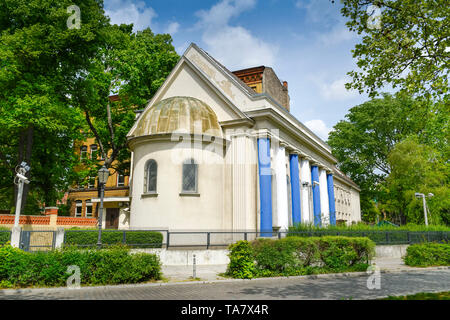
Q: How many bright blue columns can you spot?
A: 4